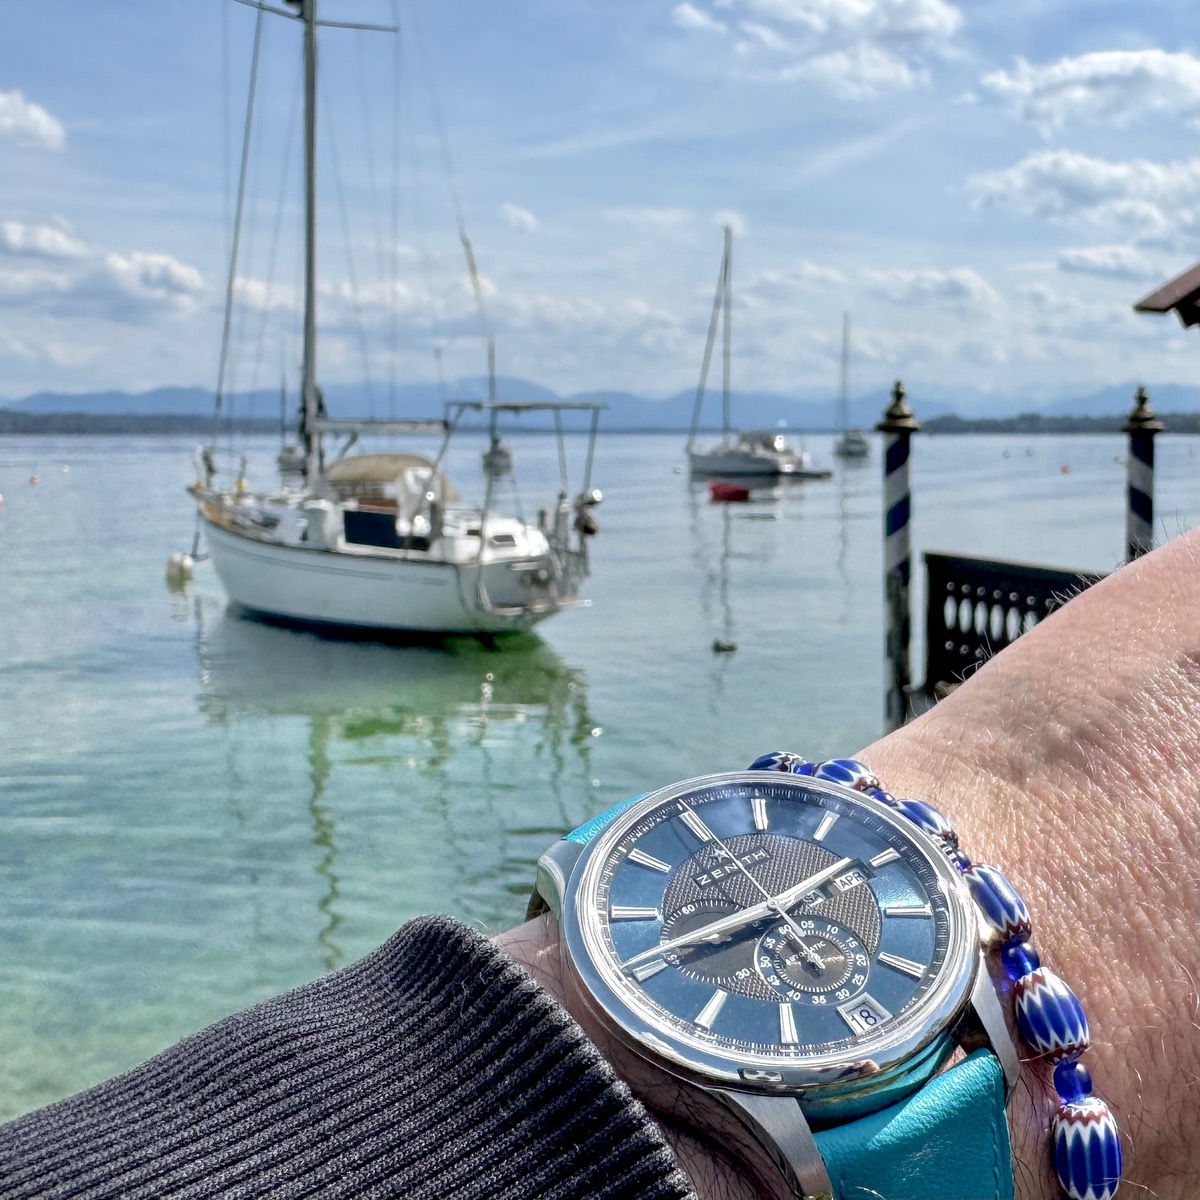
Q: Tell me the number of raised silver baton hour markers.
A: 11